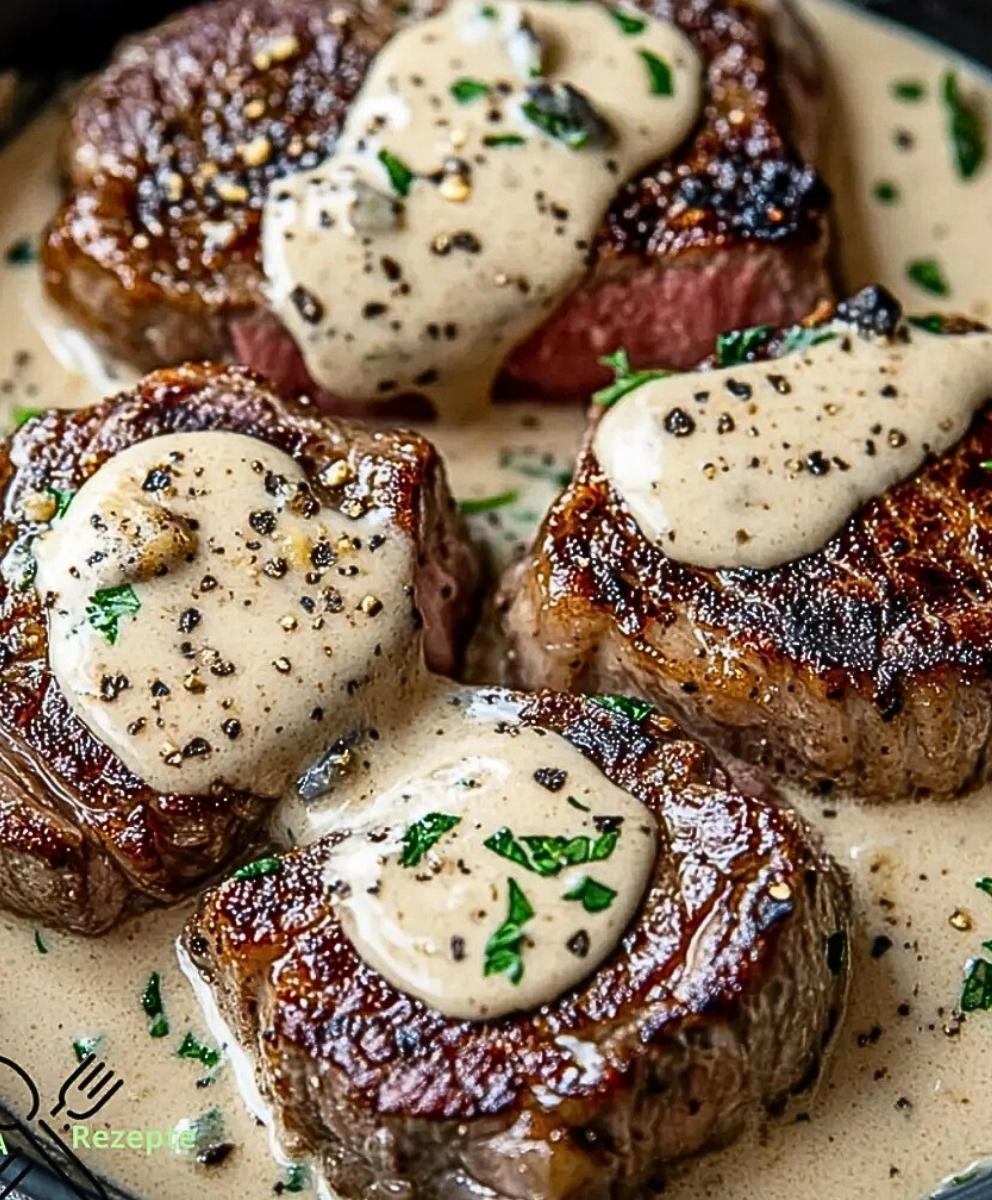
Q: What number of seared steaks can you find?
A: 4